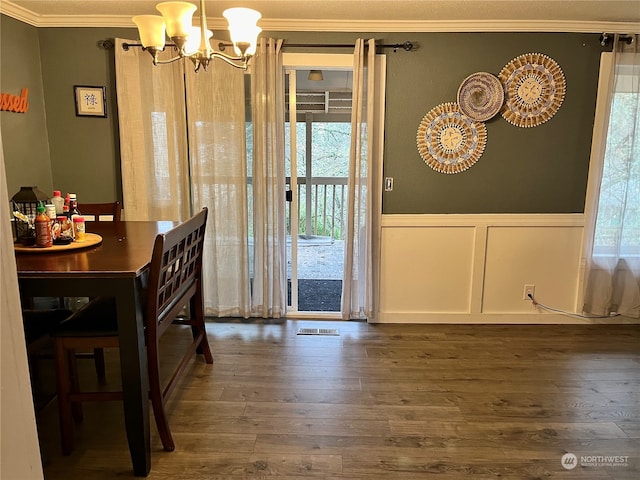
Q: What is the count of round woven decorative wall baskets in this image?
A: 3